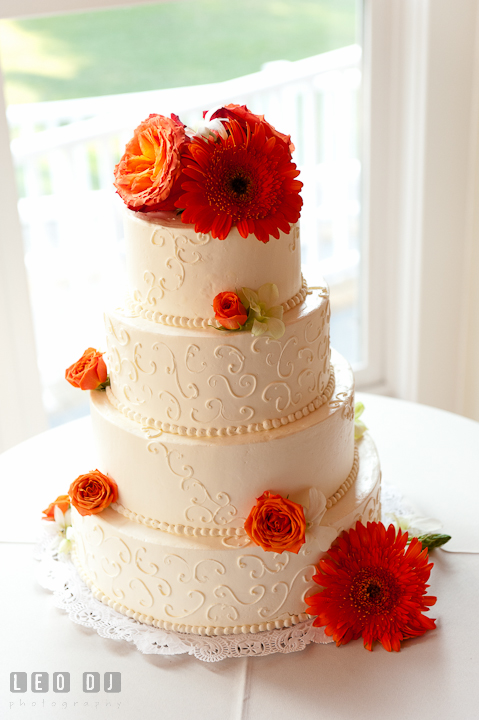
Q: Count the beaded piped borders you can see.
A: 4